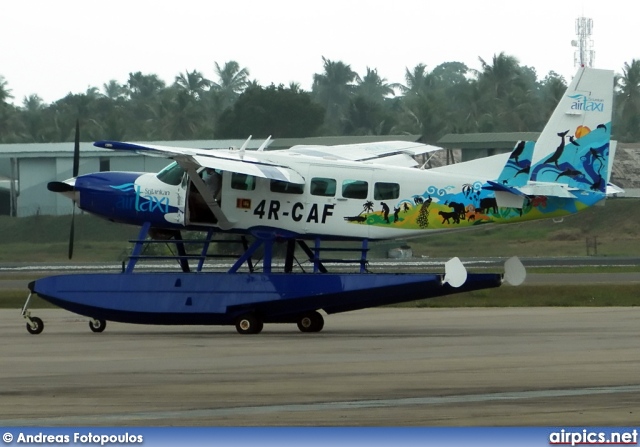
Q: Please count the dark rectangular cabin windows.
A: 5